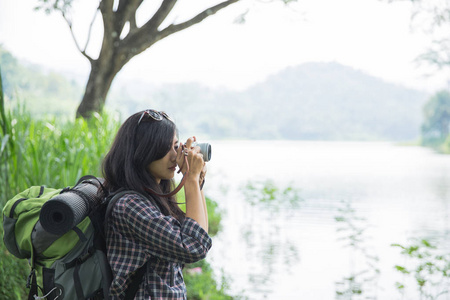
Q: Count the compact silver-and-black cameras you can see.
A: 1